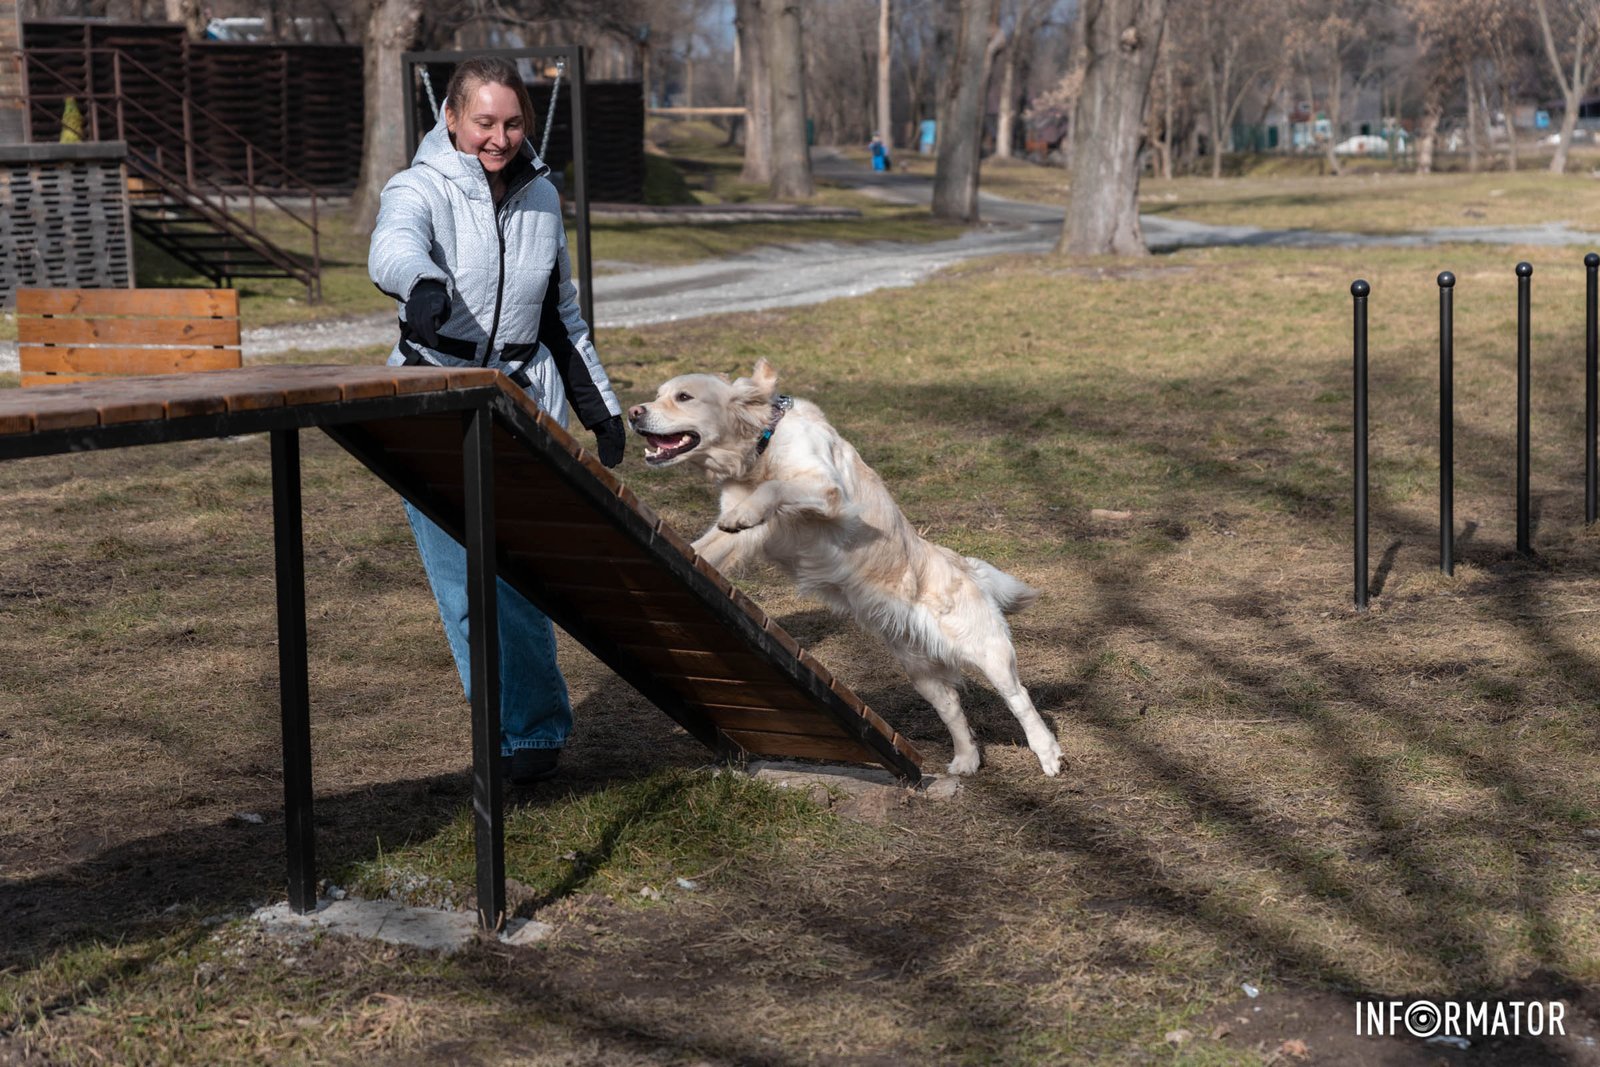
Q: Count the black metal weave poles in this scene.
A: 4